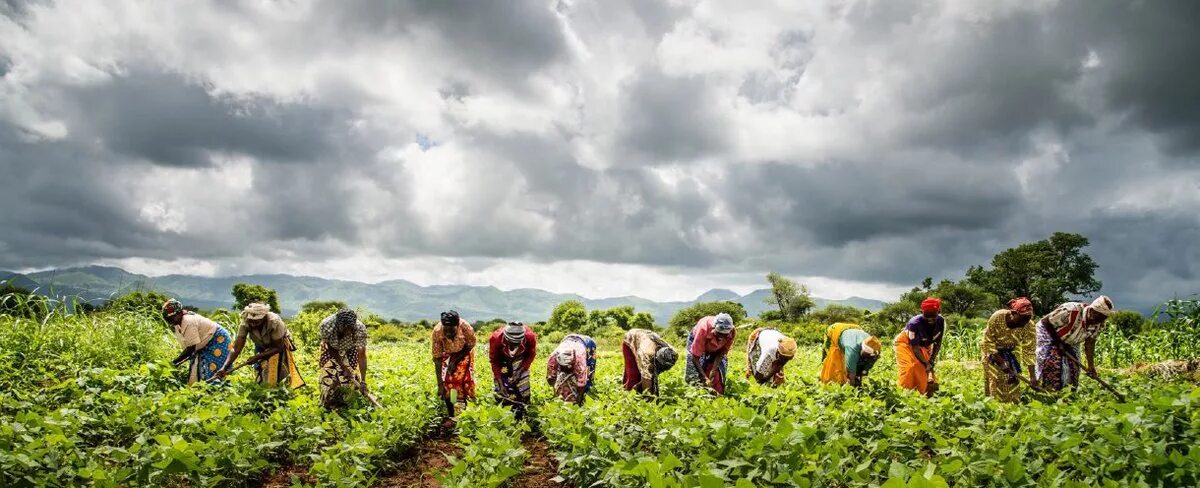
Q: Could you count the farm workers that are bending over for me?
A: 13